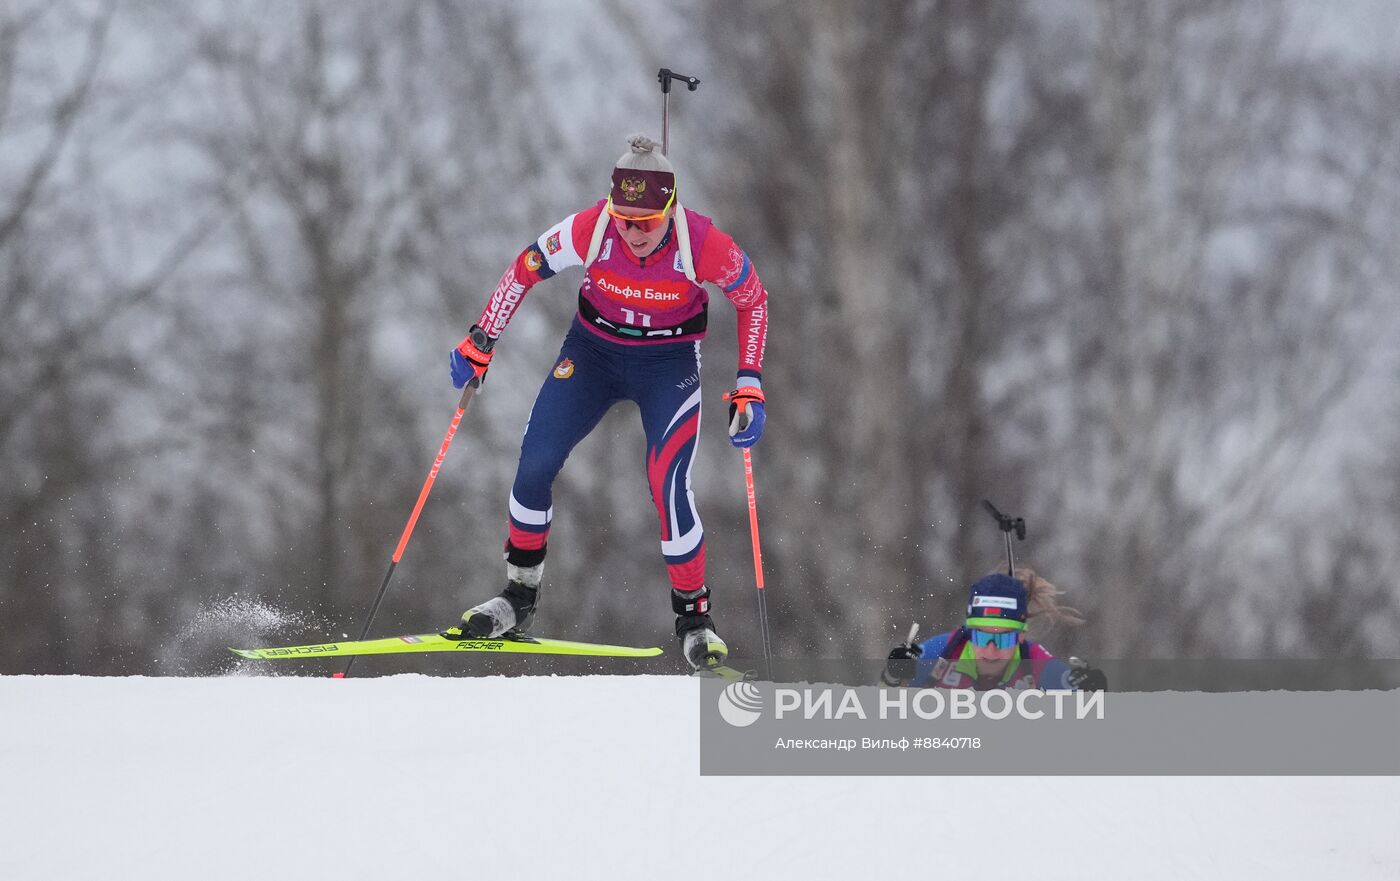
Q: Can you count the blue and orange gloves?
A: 2